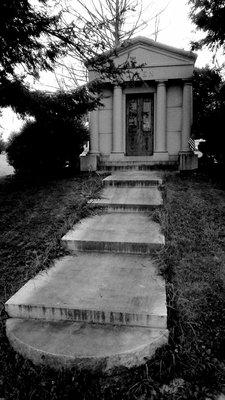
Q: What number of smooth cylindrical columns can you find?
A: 4